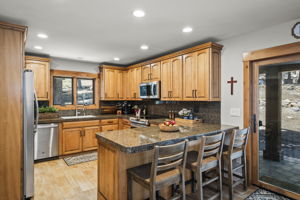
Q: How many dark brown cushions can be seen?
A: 3